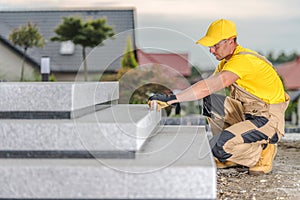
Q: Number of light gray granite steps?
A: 3